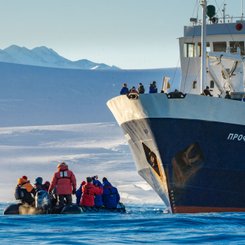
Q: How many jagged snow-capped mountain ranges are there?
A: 1